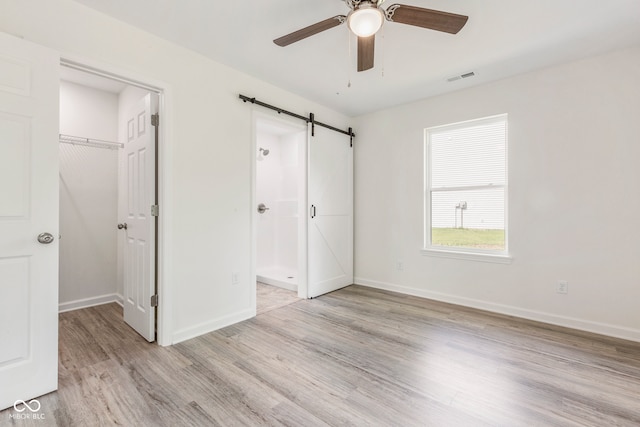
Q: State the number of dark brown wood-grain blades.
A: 3